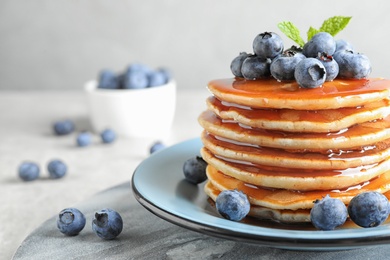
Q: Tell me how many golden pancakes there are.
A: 7